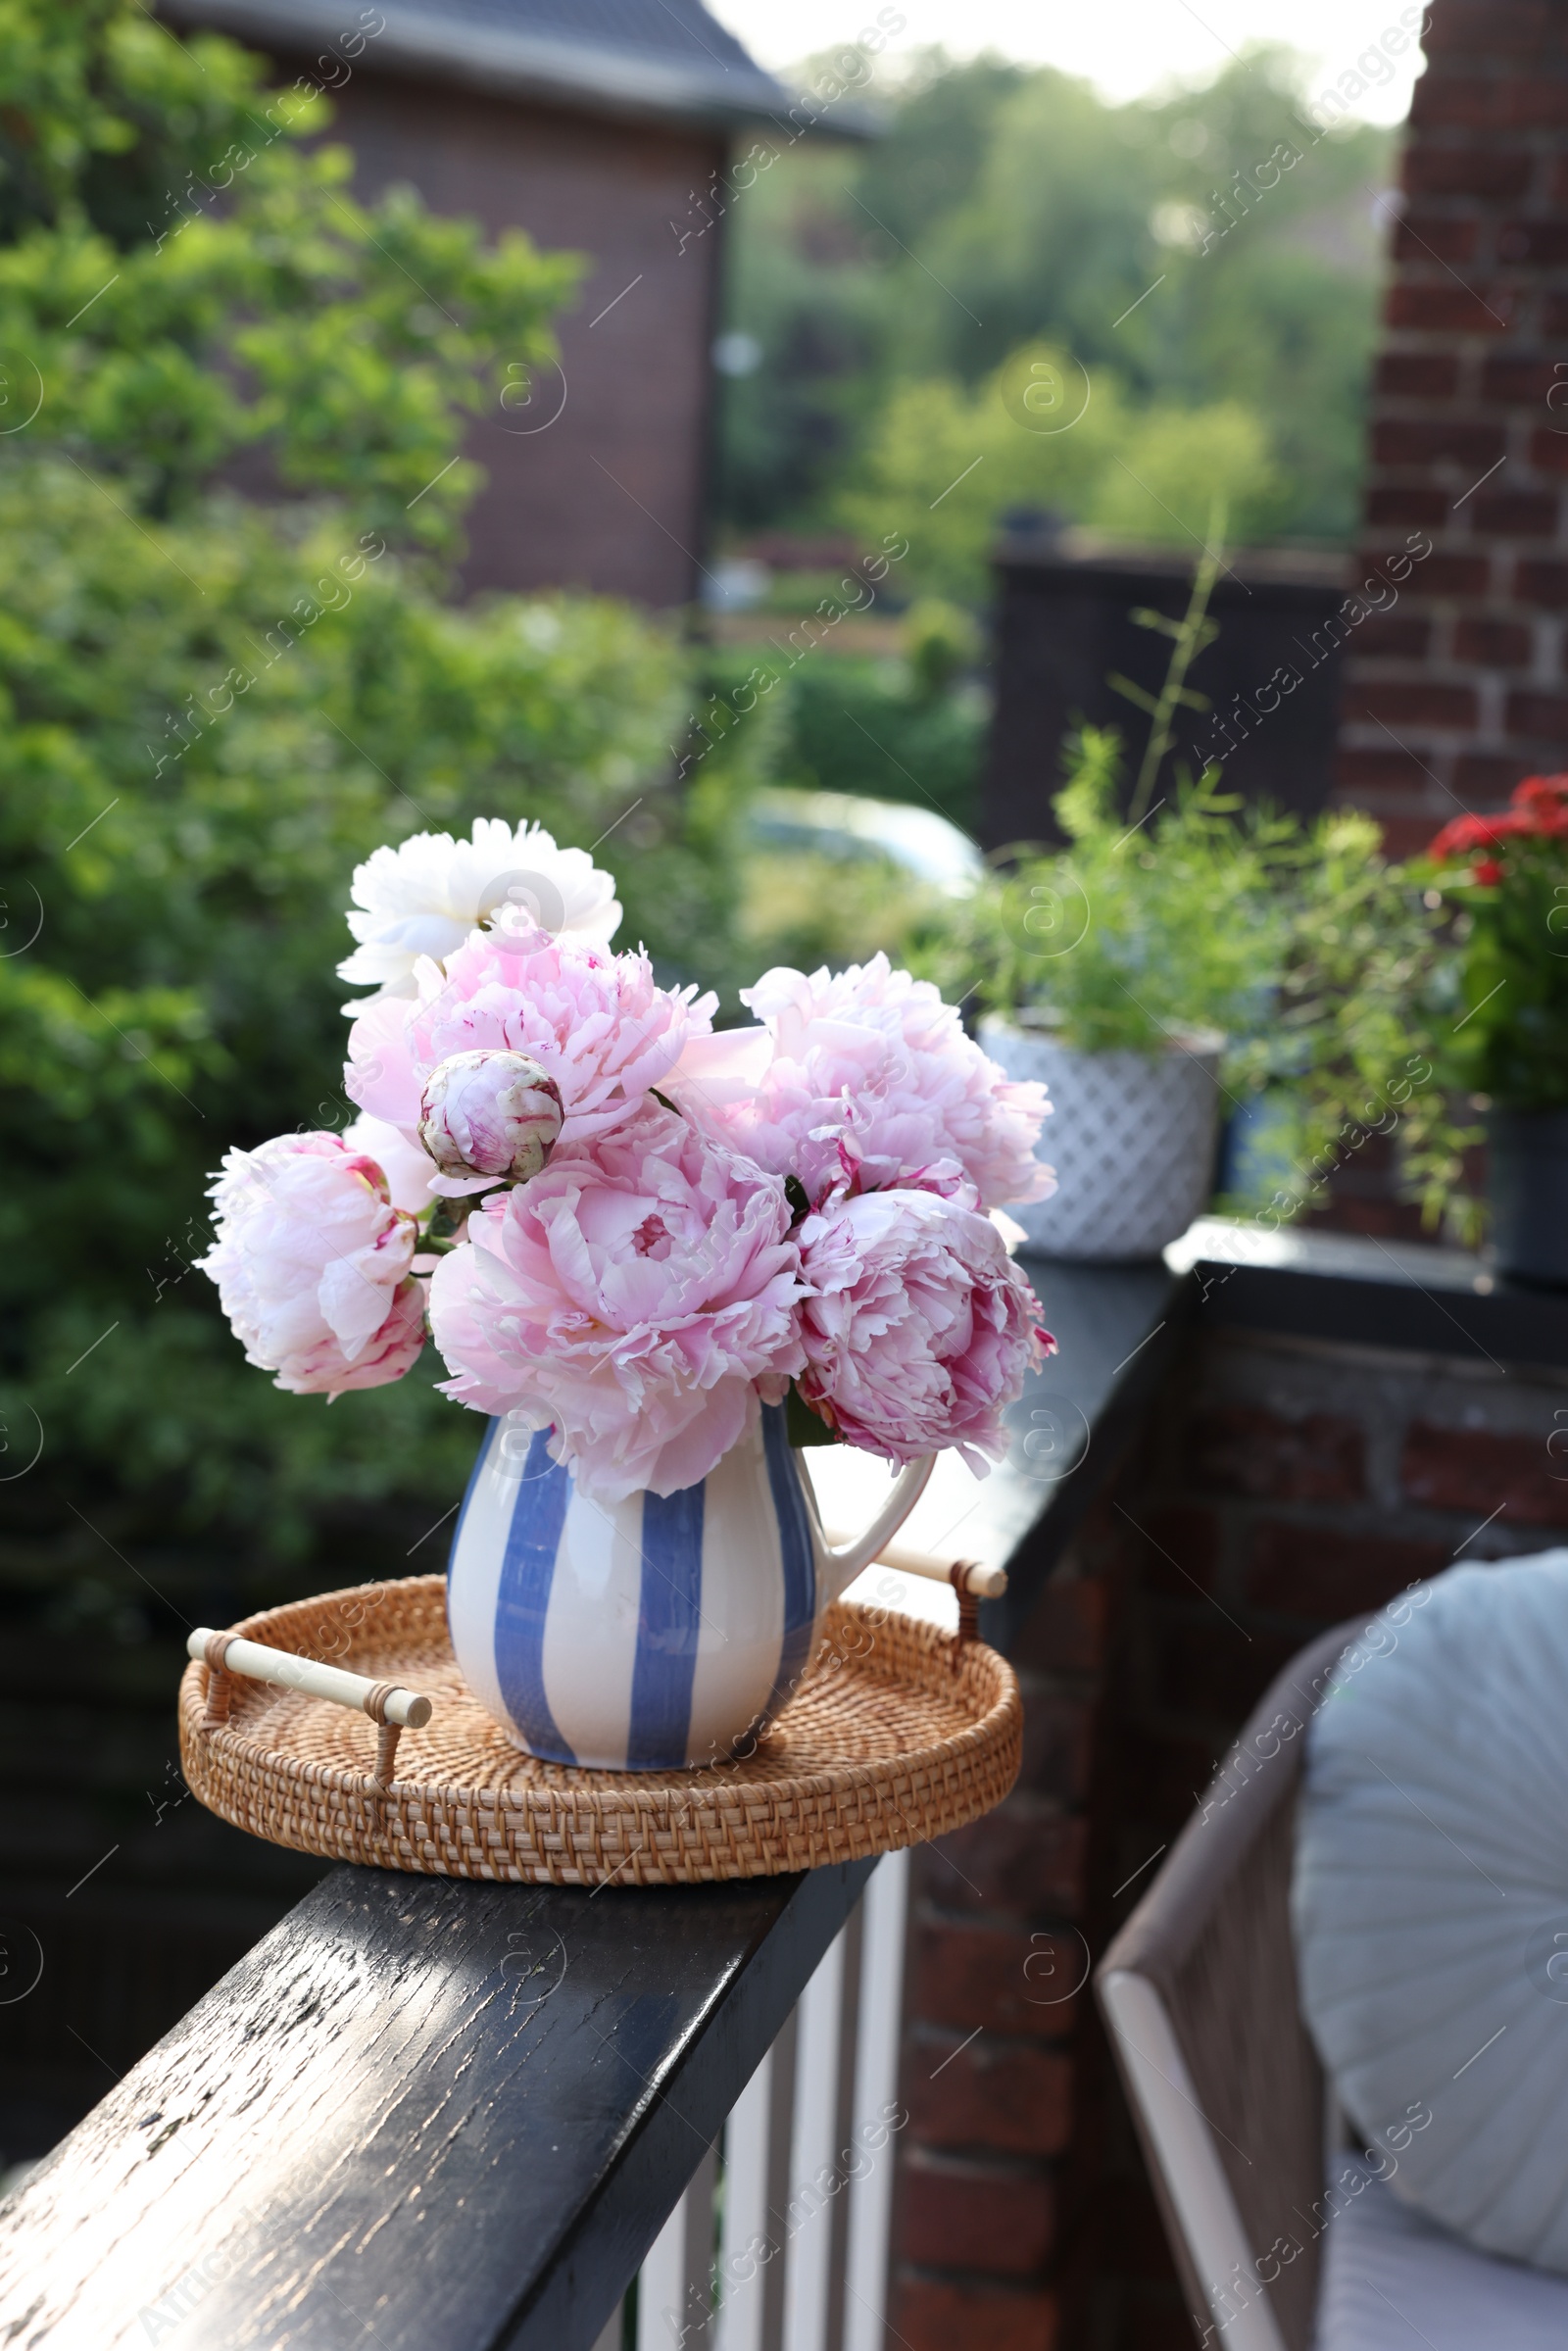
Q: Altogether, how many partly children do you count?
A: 0